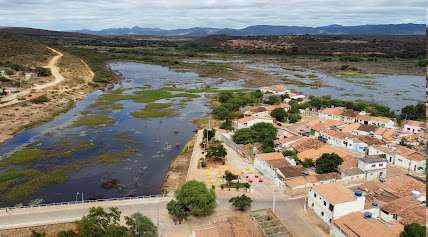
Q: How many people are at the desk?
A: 0